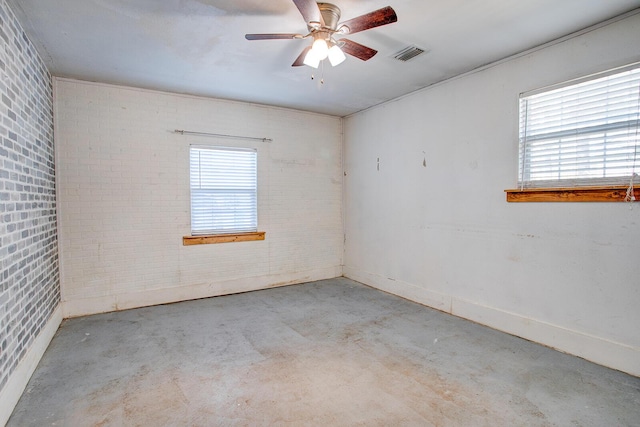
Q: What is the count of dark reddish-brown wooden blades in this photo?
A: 5